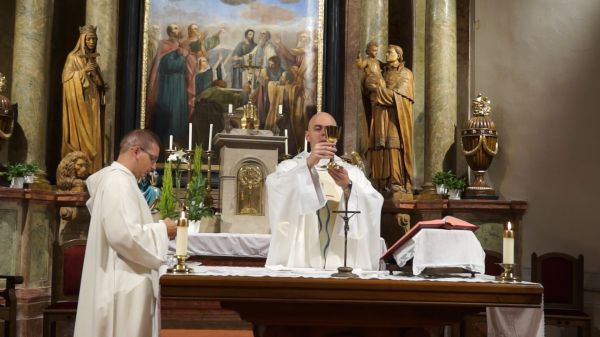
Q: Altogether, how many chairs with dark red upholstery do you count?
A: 3